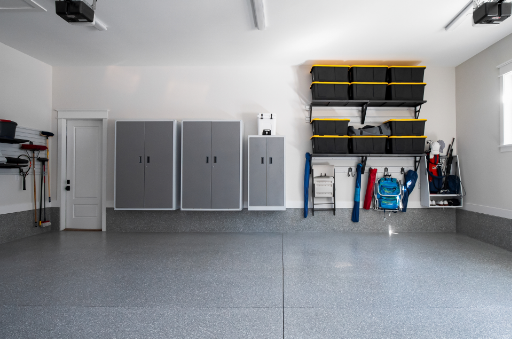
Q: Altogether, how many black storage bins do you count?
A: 11